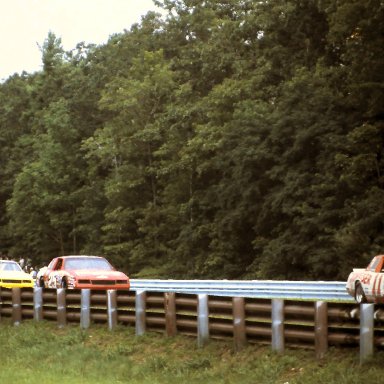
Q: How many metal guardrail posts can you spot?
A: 12